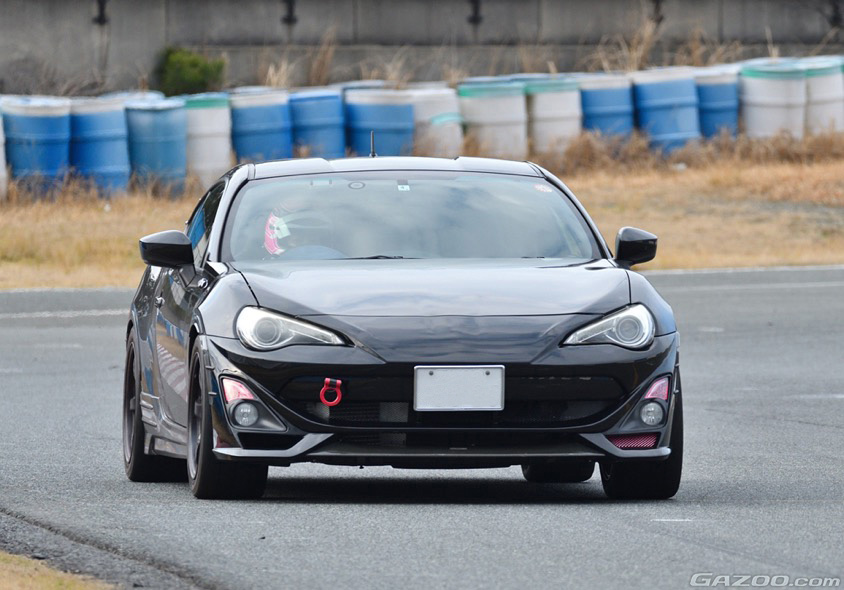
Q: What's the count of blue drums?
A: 9